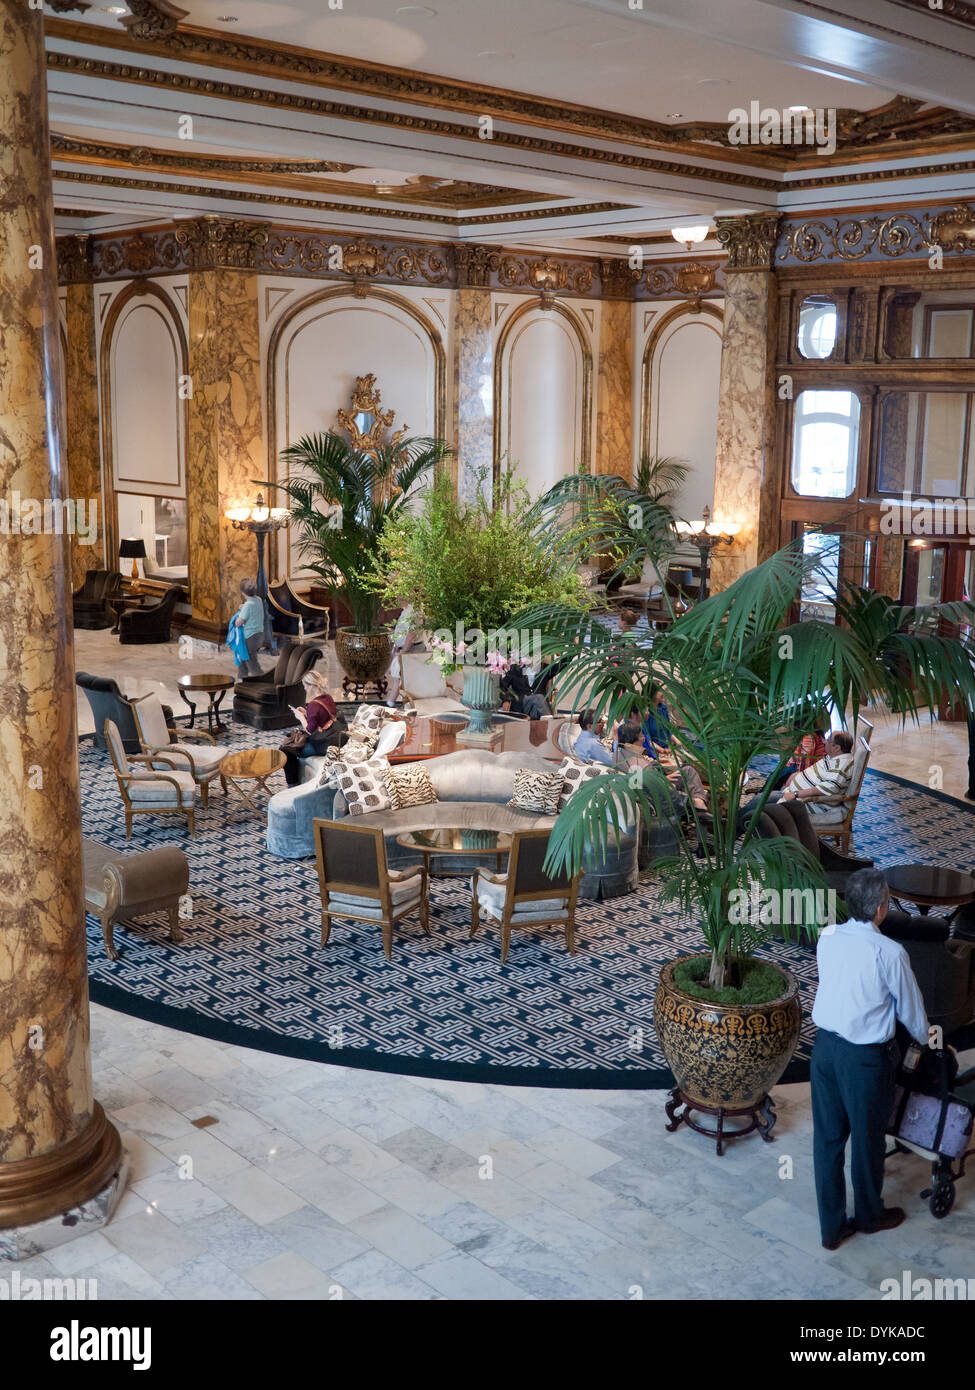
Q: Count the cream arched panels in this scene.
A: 4